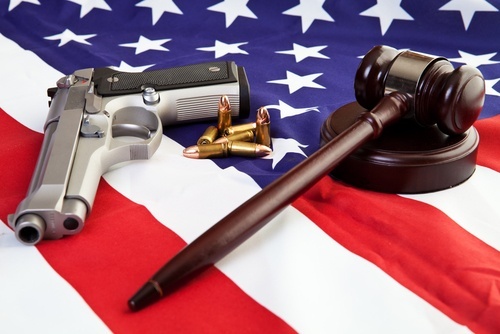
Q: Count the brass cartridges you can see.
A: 7